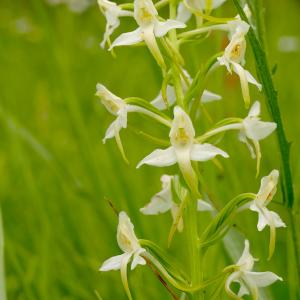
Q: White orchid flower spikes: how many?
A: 1